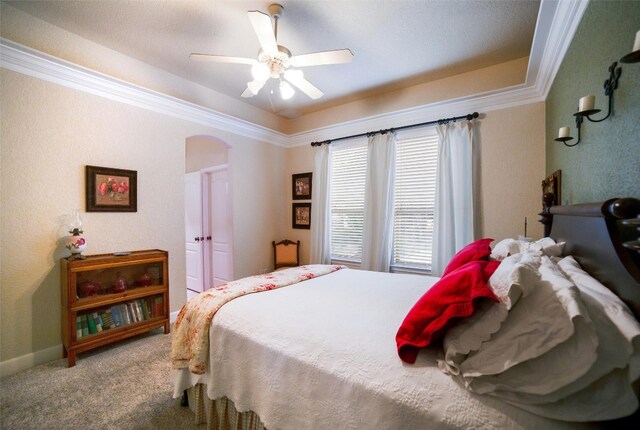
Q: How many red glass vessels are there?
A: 3